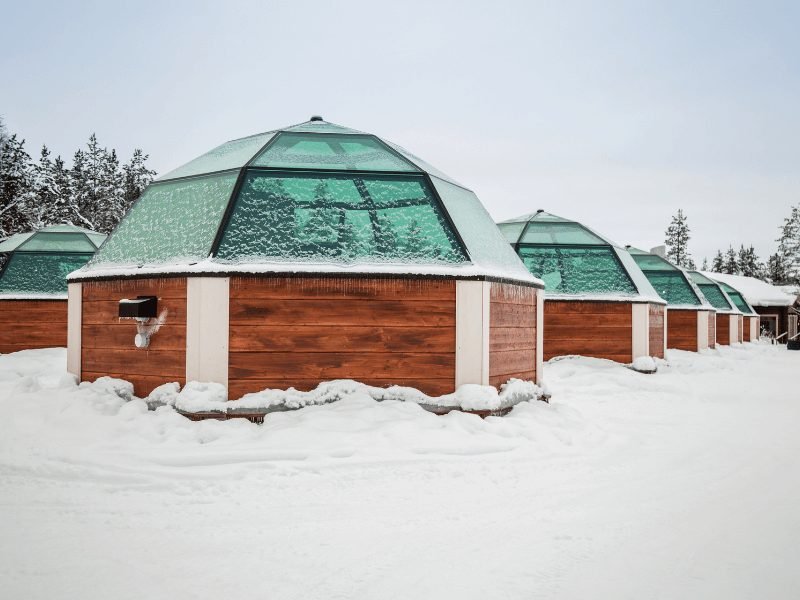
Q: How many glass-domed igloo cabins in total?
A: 6